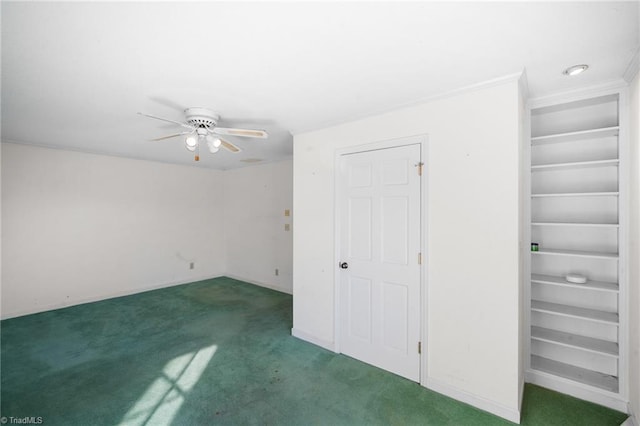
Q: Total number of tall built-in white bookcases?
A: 1